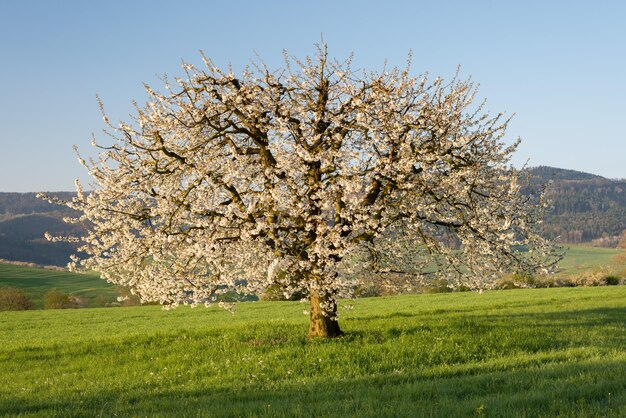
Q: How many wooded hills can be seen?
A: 2